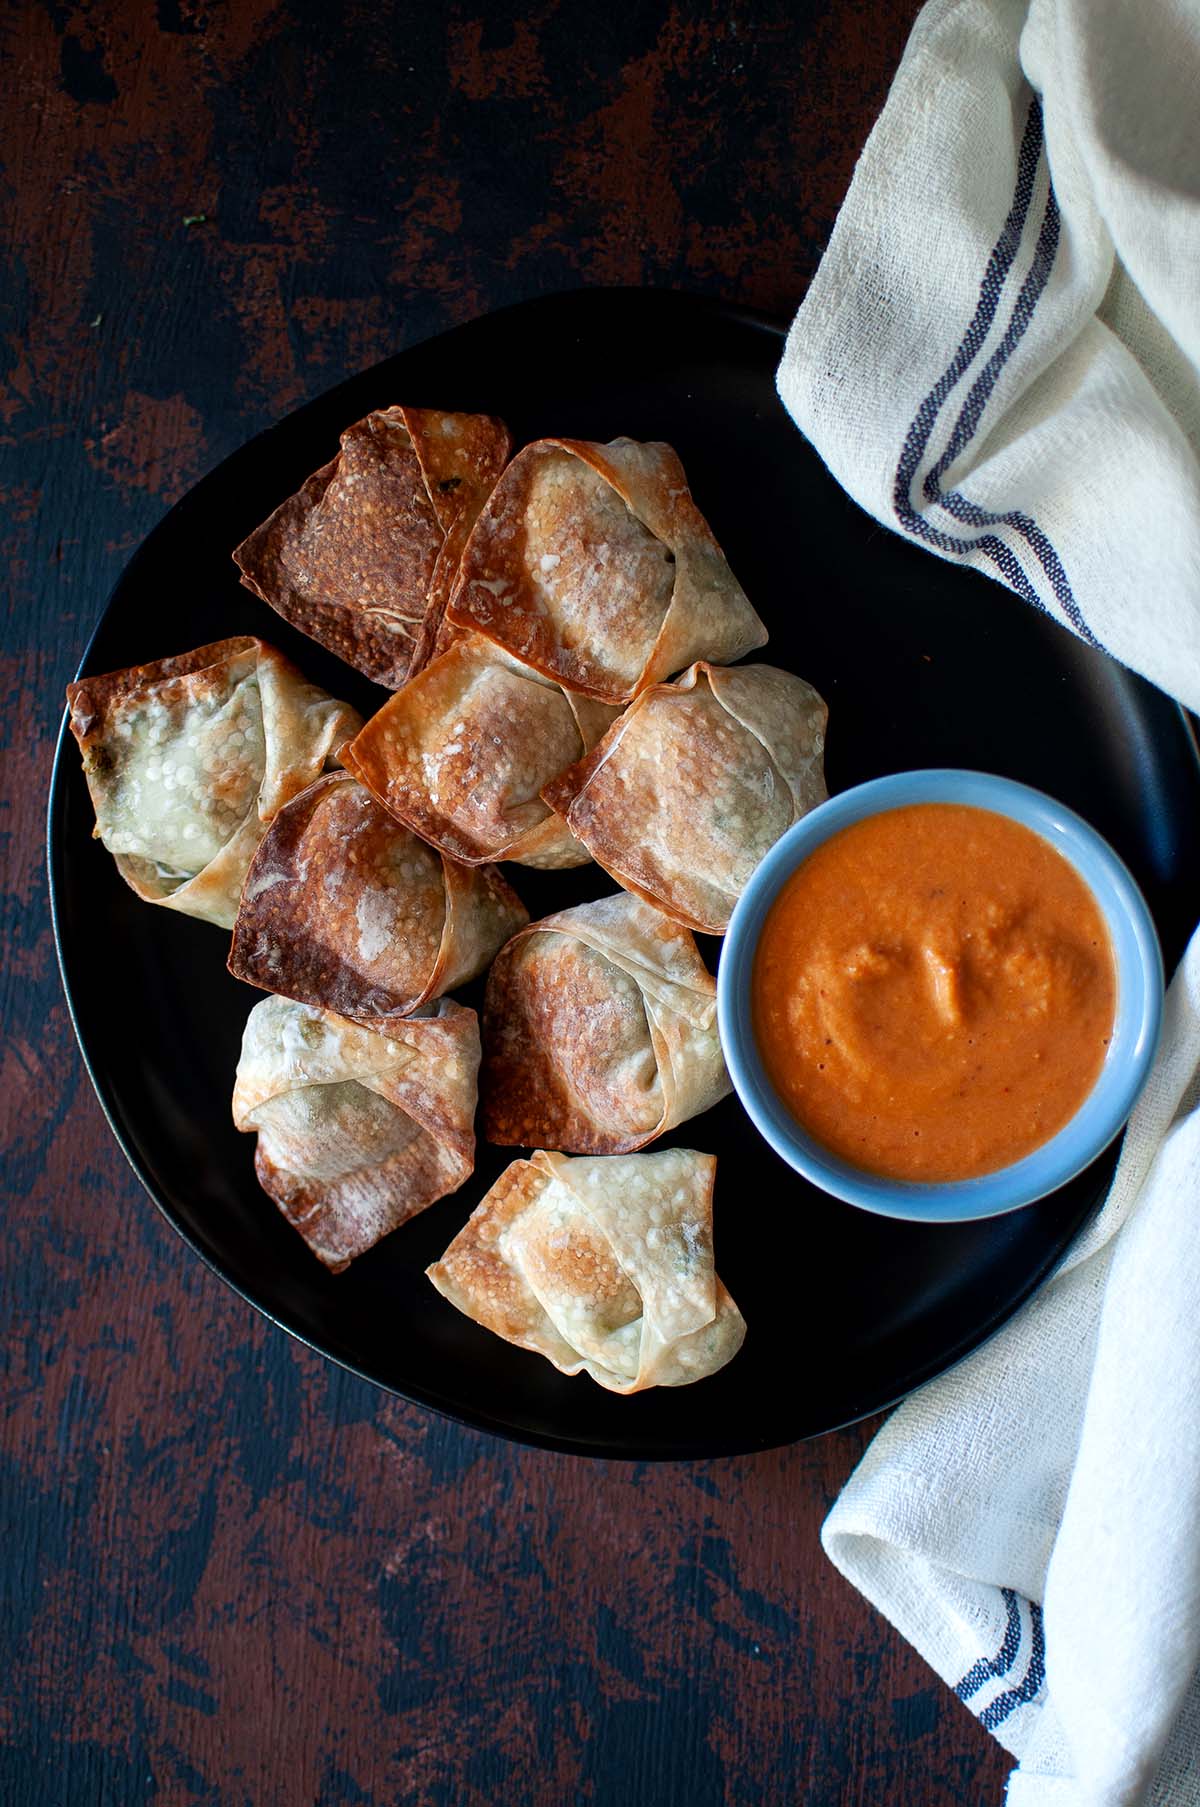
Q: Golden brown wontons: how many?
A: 9